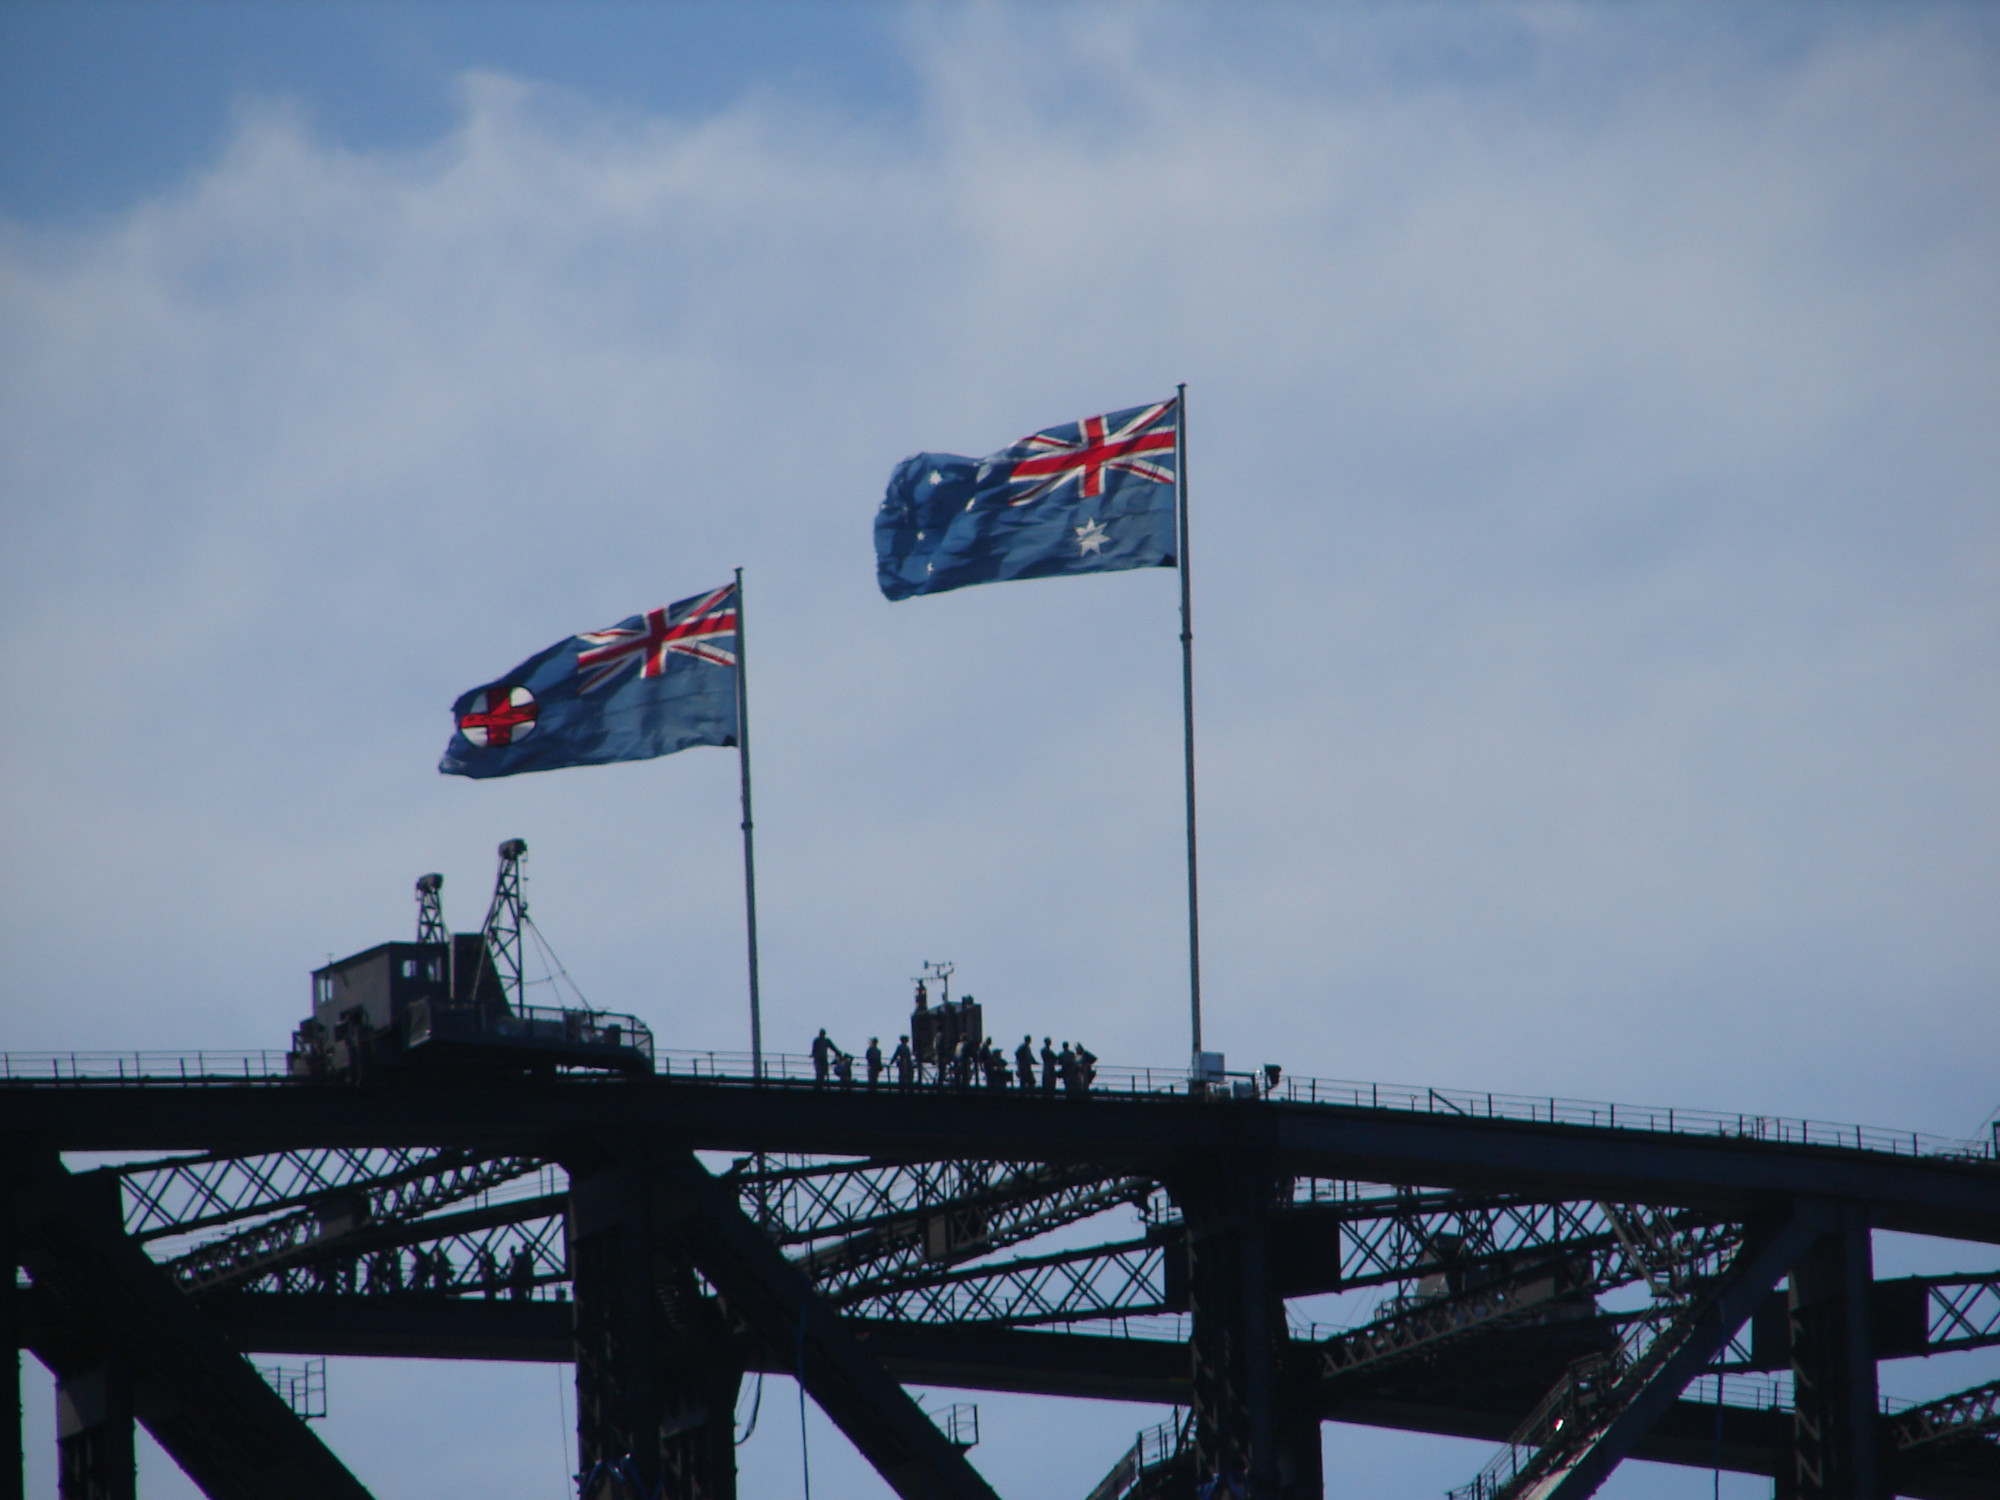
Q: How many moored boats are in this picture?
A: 0